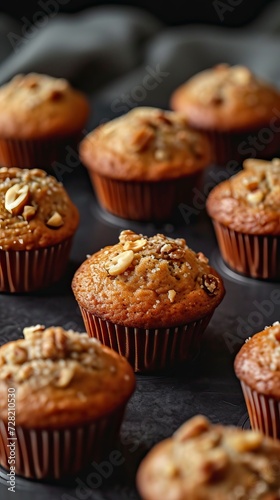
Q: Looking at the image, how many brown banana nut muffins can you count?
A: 9